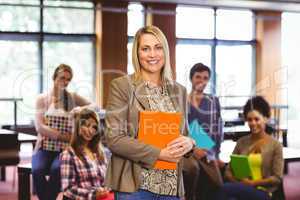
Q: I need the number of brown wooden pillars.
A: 3